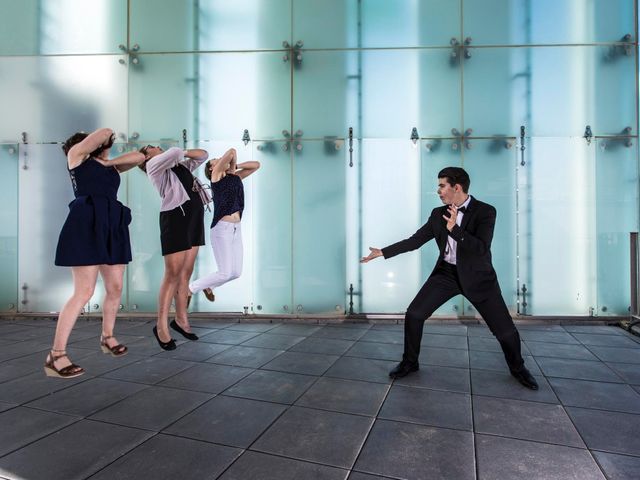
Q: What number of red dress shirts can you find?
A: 0